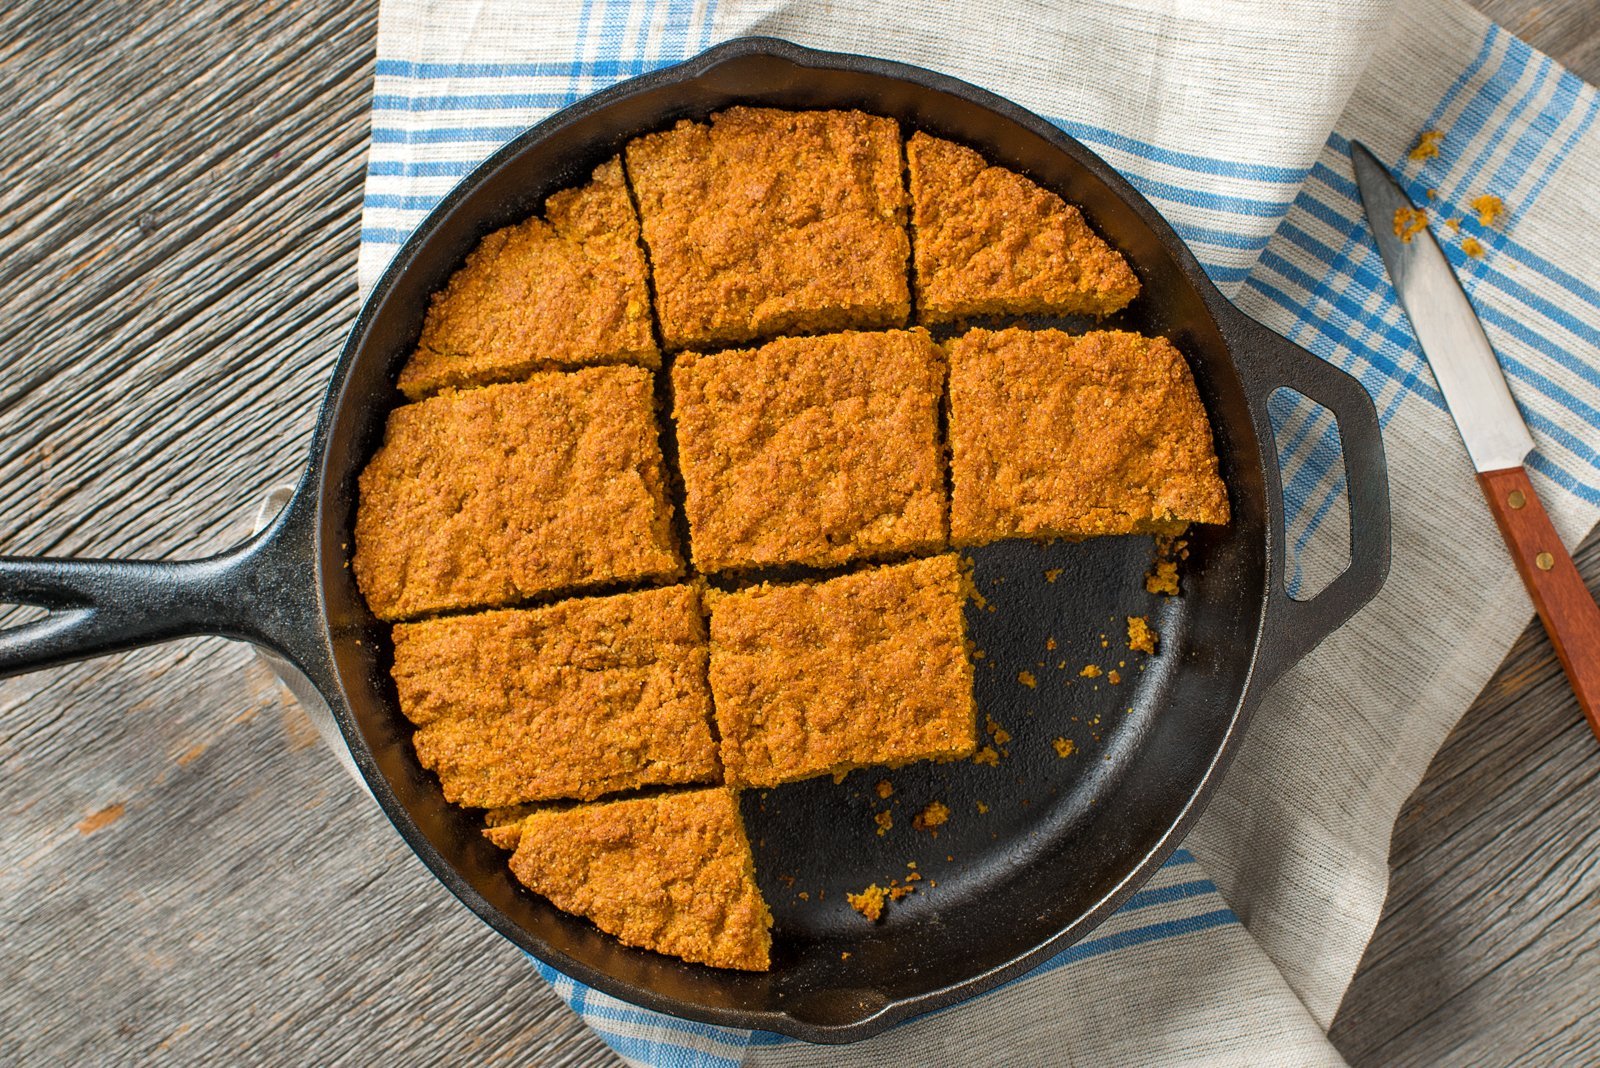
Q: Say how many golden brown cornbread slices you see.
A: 9